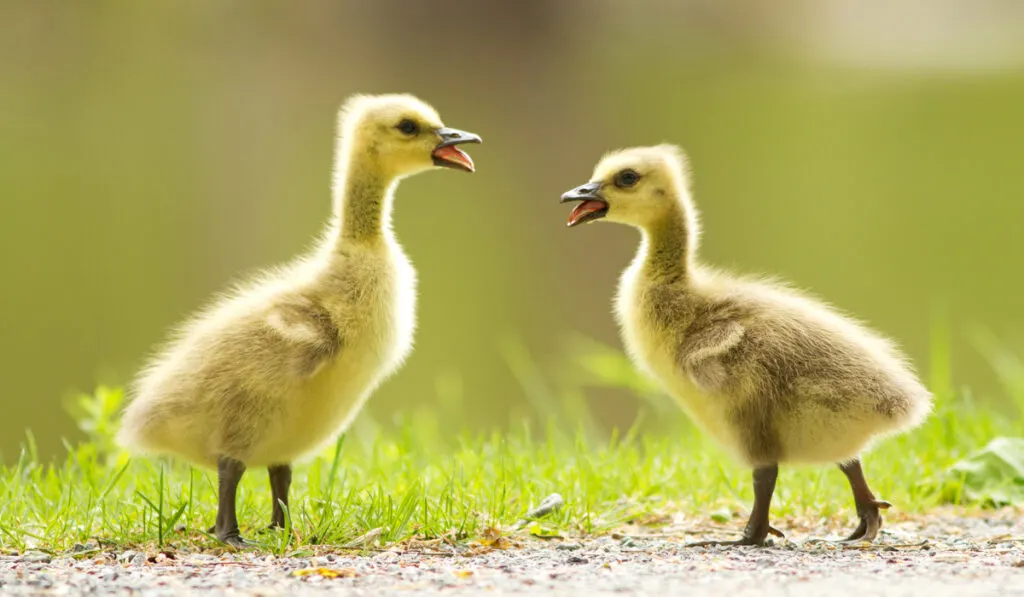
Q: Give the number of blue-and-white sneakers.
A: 0